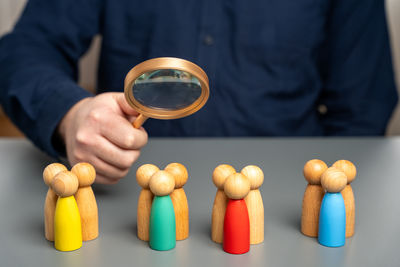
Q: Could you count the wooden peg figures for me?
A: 12